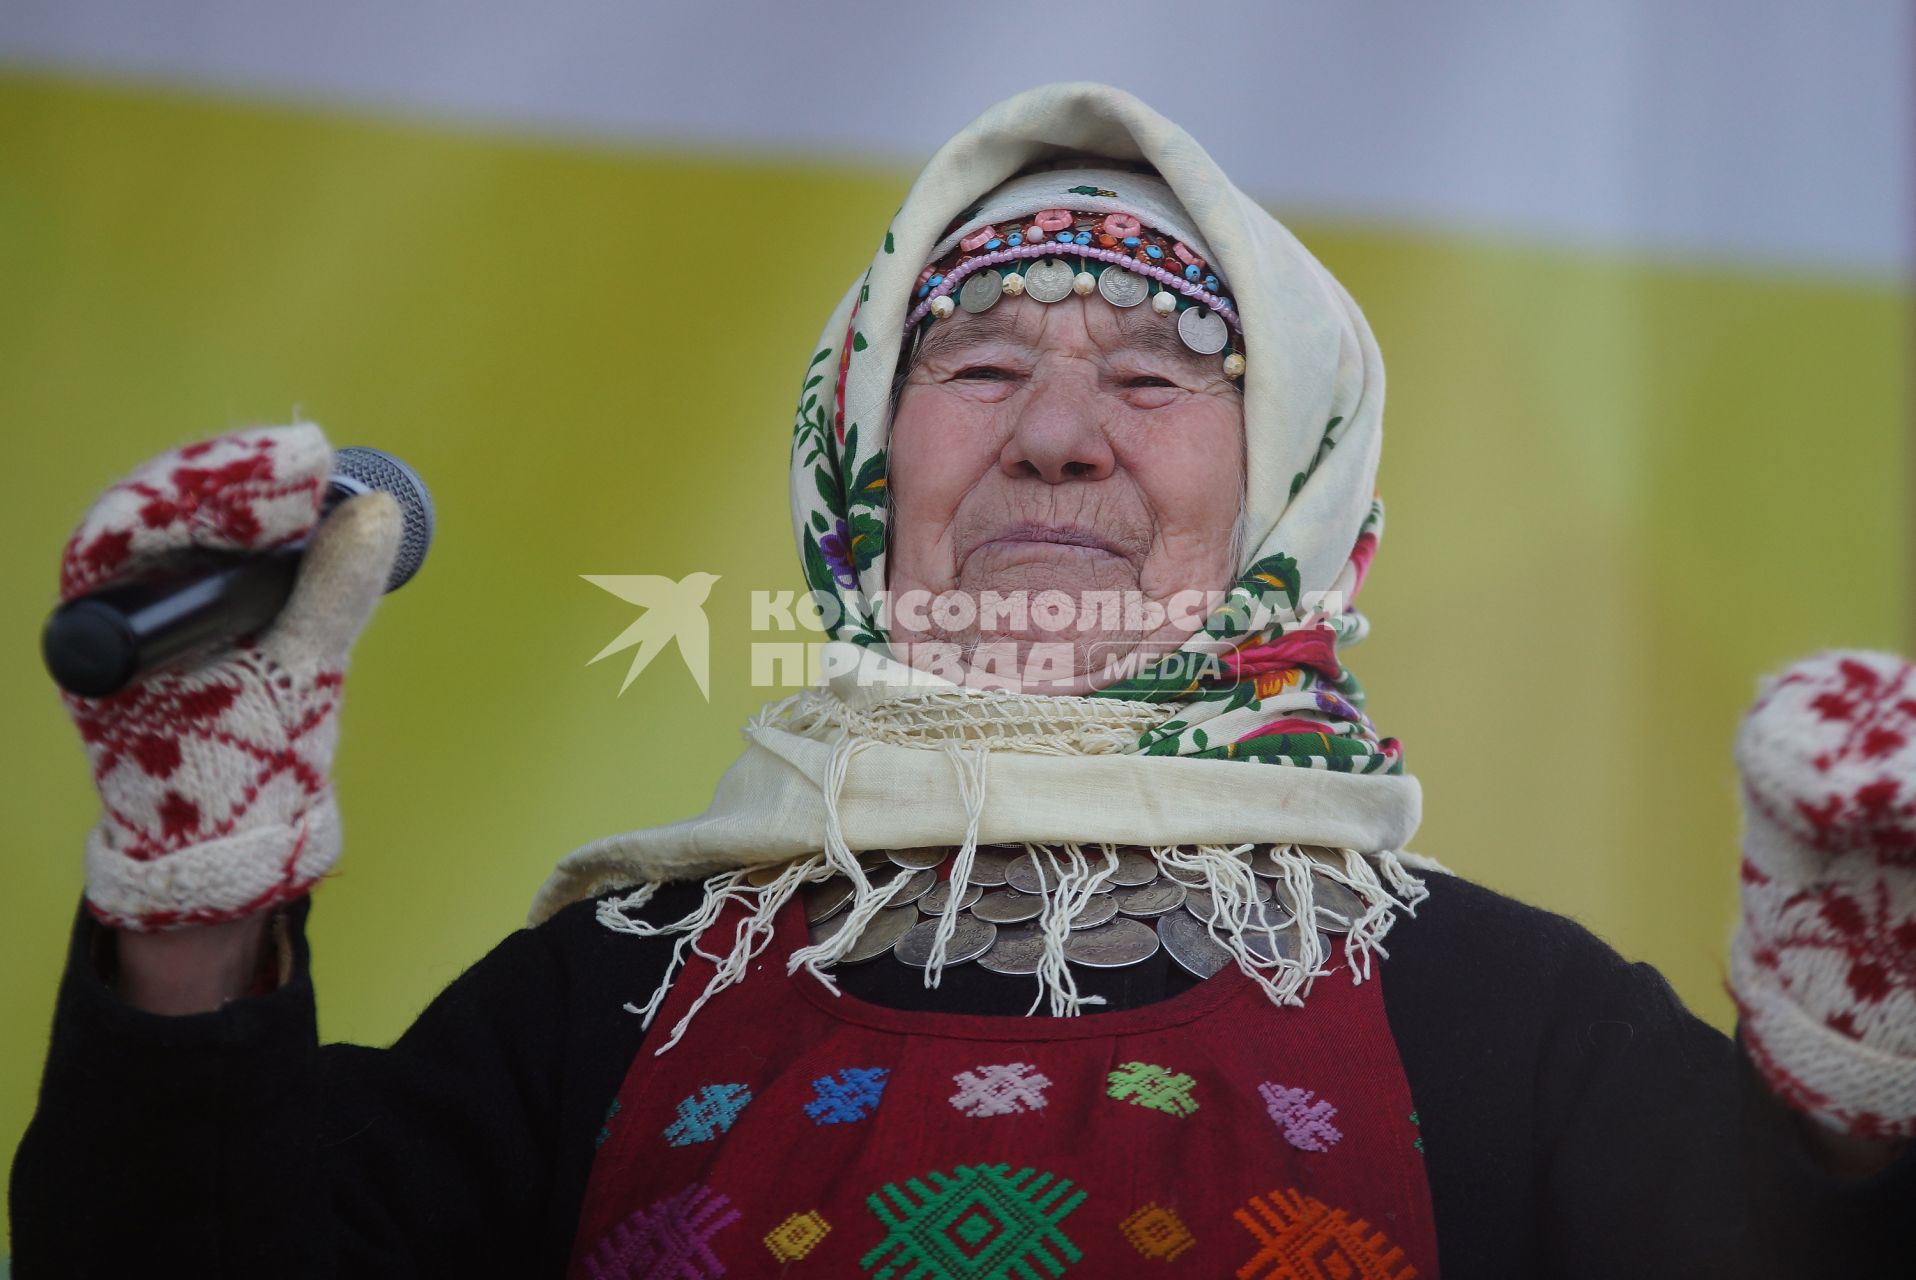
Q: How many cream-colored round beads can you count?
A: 5